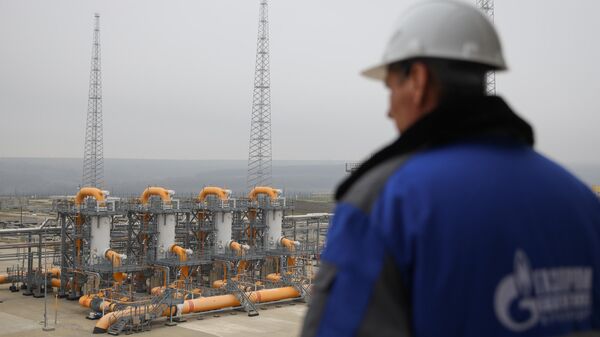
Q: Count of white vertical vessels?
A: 4